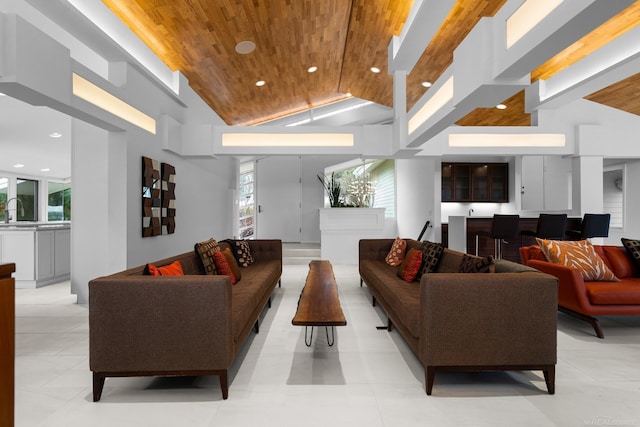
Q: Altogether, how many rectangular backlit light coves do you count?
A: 5